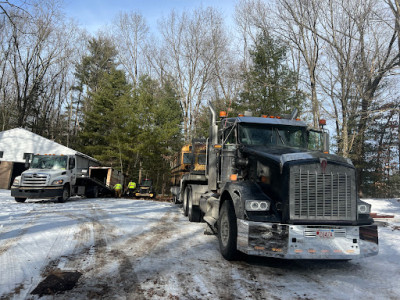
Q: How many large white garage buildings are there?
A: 1